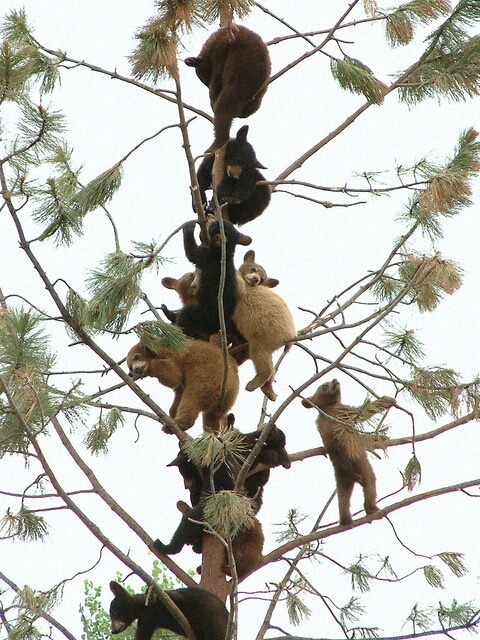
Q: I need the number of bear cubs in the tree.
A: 11